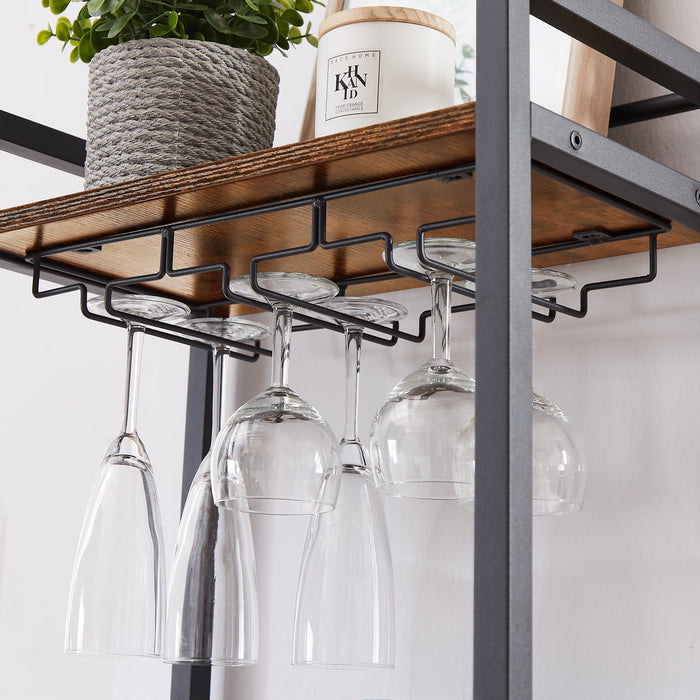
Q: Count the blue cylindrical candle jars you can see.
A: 0